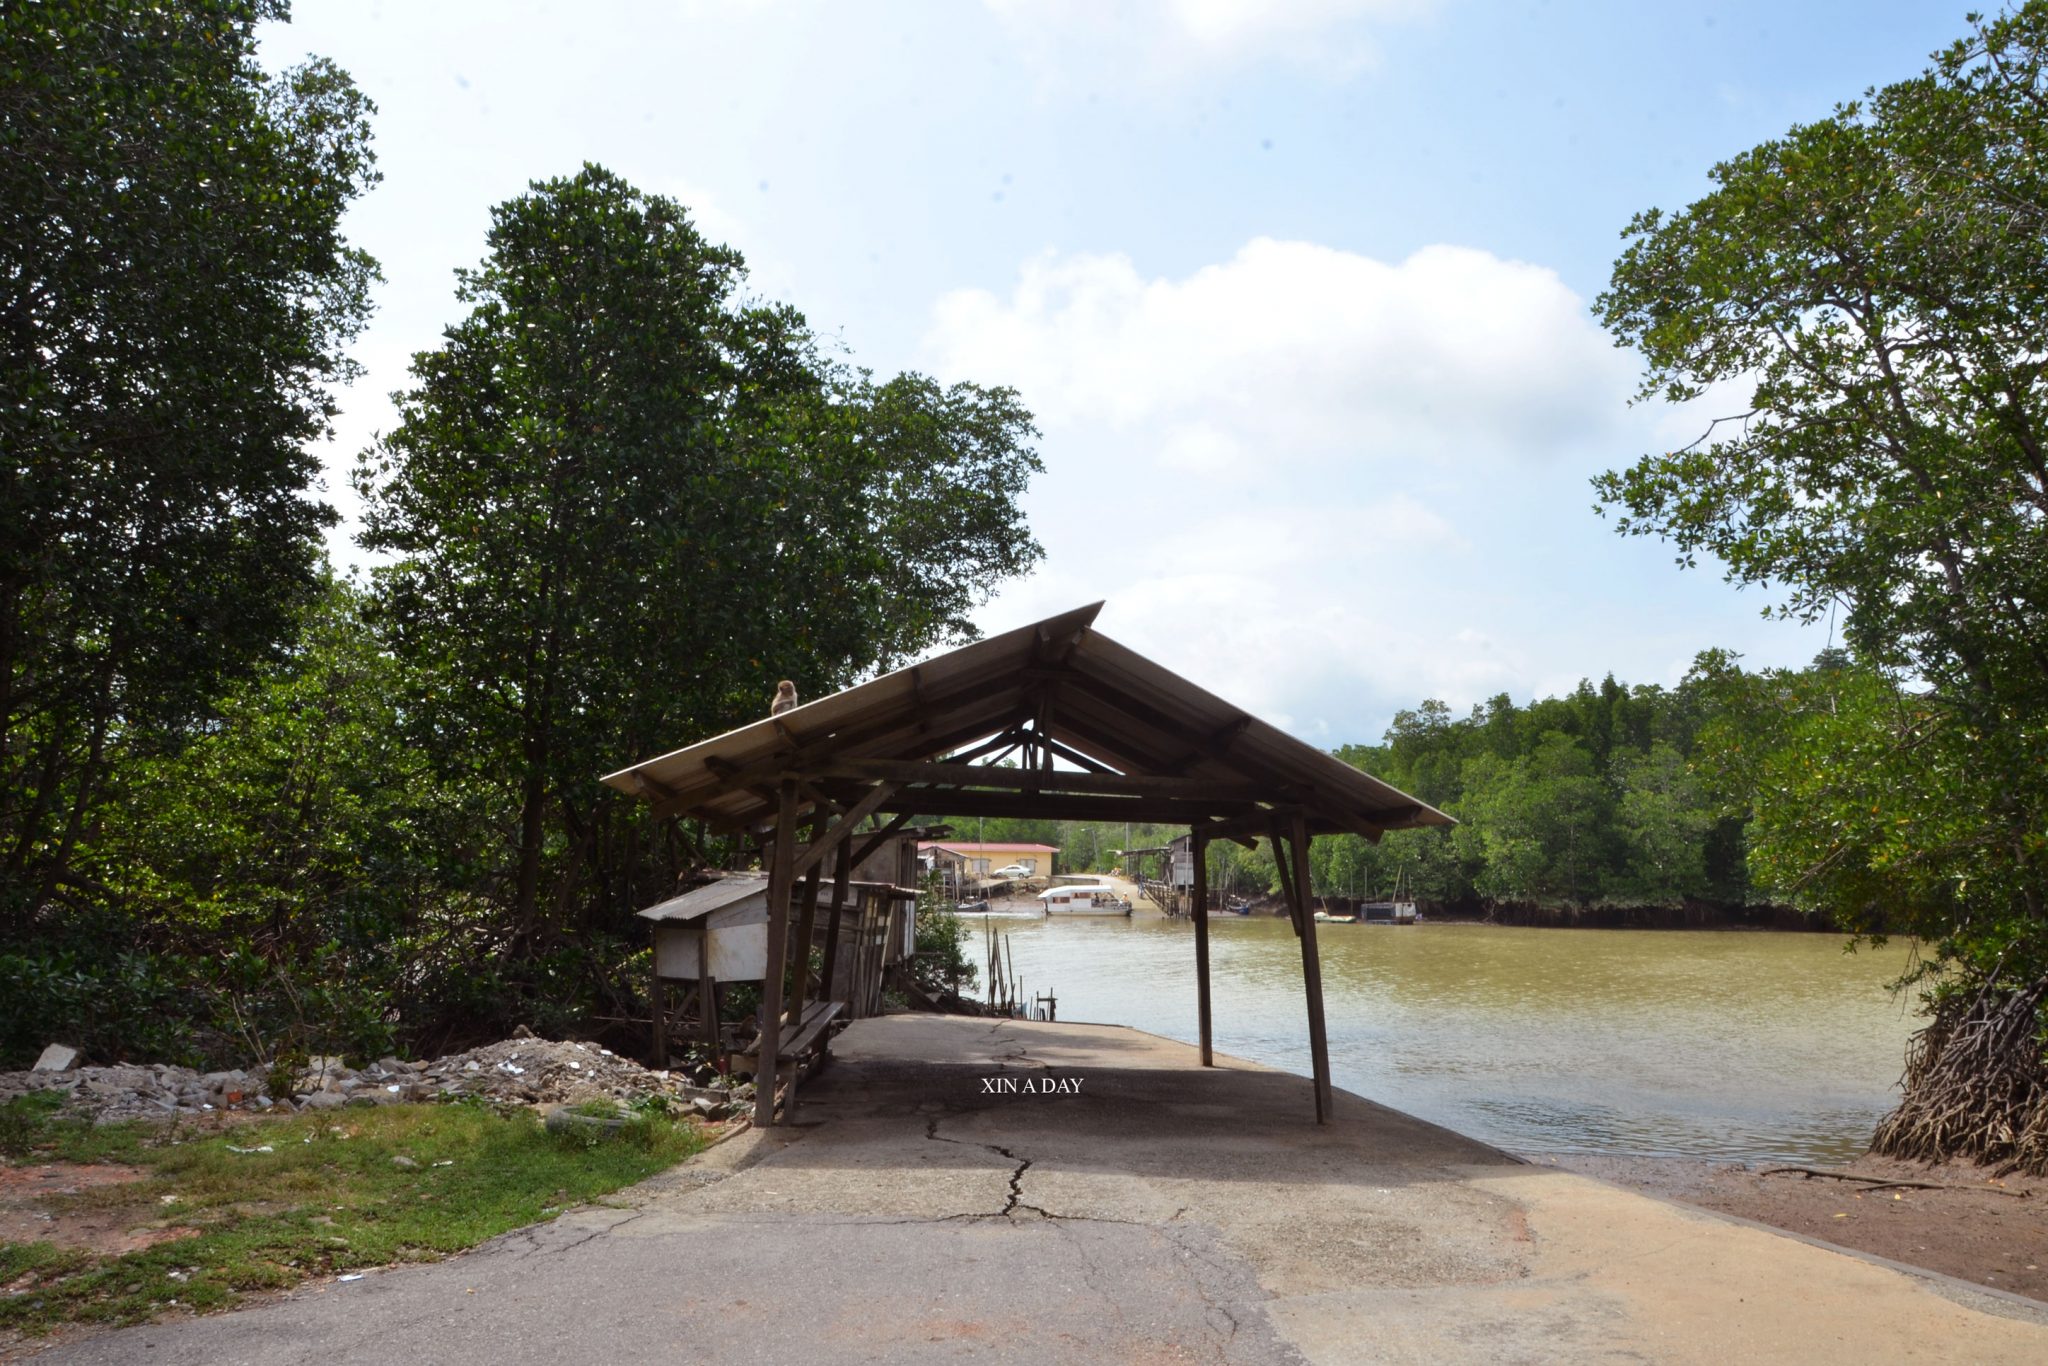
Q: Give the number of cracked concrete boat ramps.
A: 1